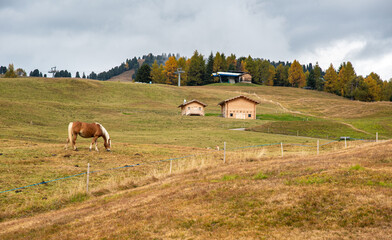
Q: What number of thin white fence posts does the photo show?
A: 7